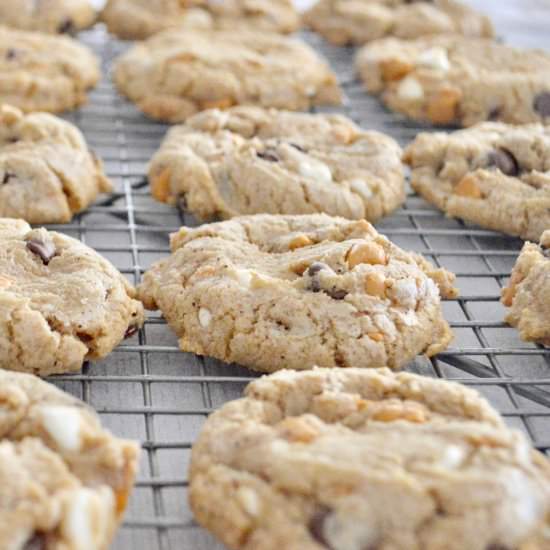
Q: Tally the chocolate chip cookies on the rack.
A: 14